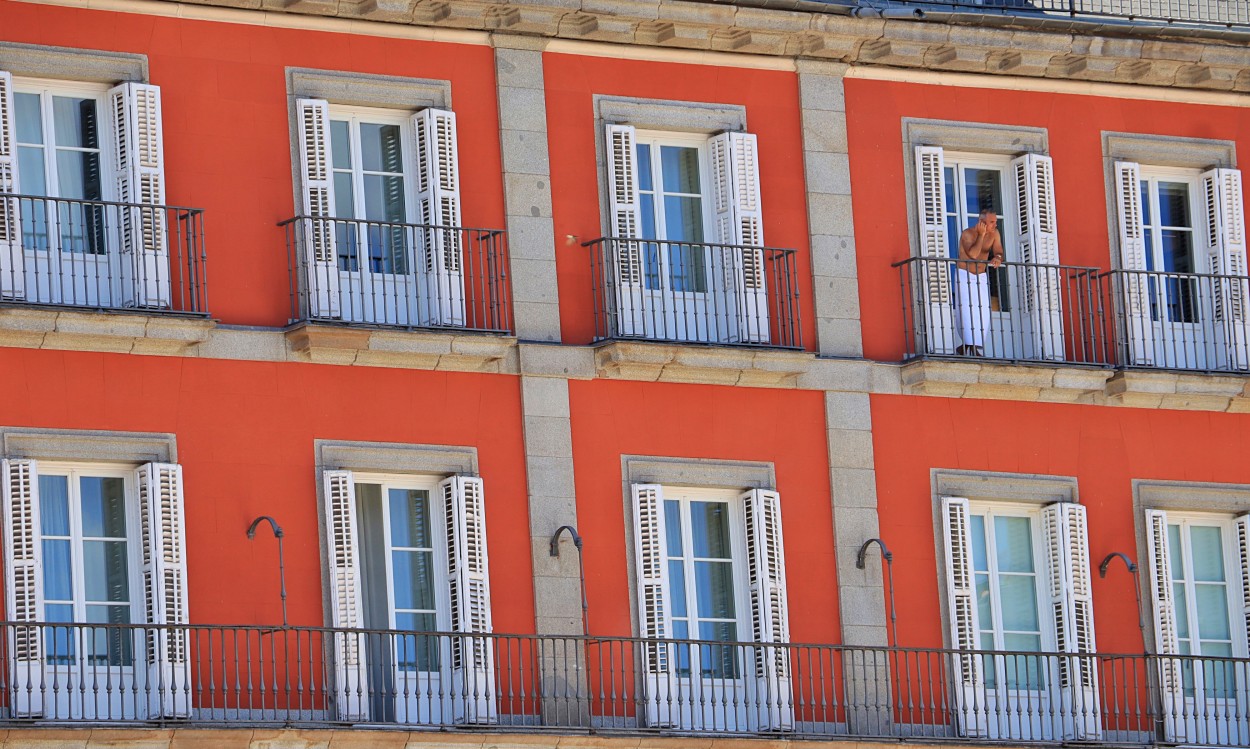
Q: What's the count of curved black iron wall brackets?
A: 4